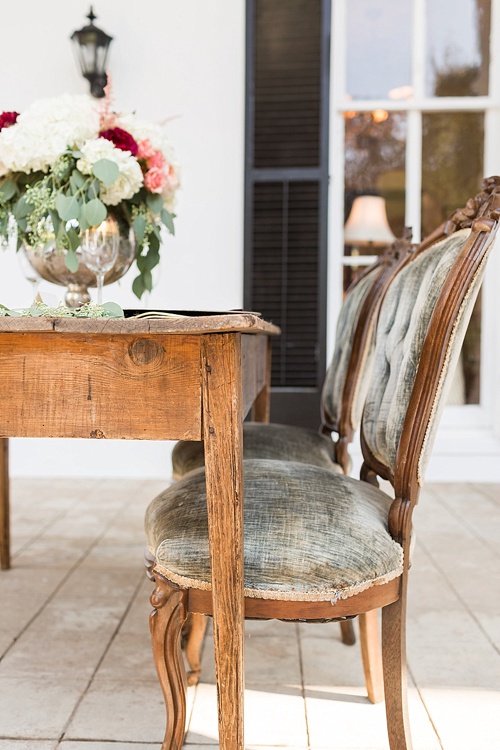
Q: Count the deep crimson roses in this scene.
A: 2